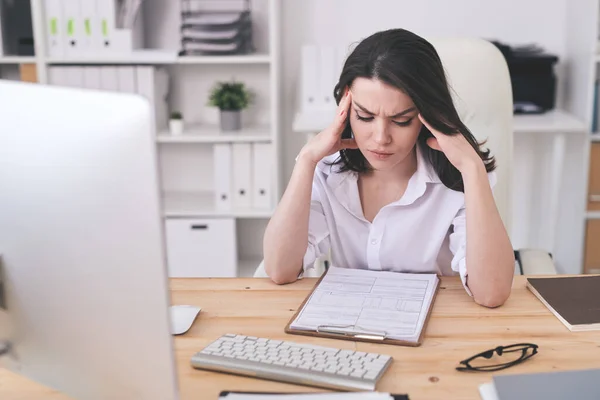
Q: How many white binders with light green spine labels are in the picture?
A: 4